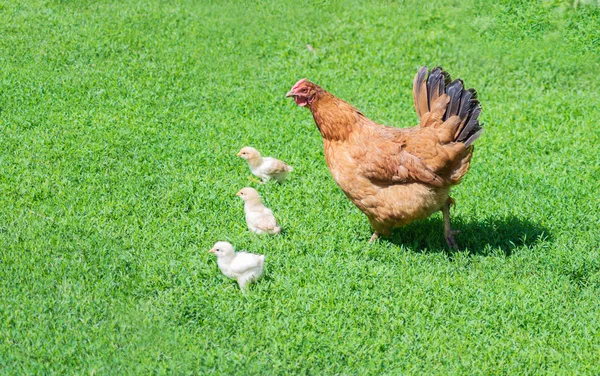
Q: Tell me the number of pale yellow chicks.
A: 3